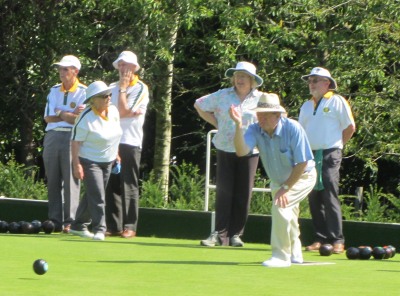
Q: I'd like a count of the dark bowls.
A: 13